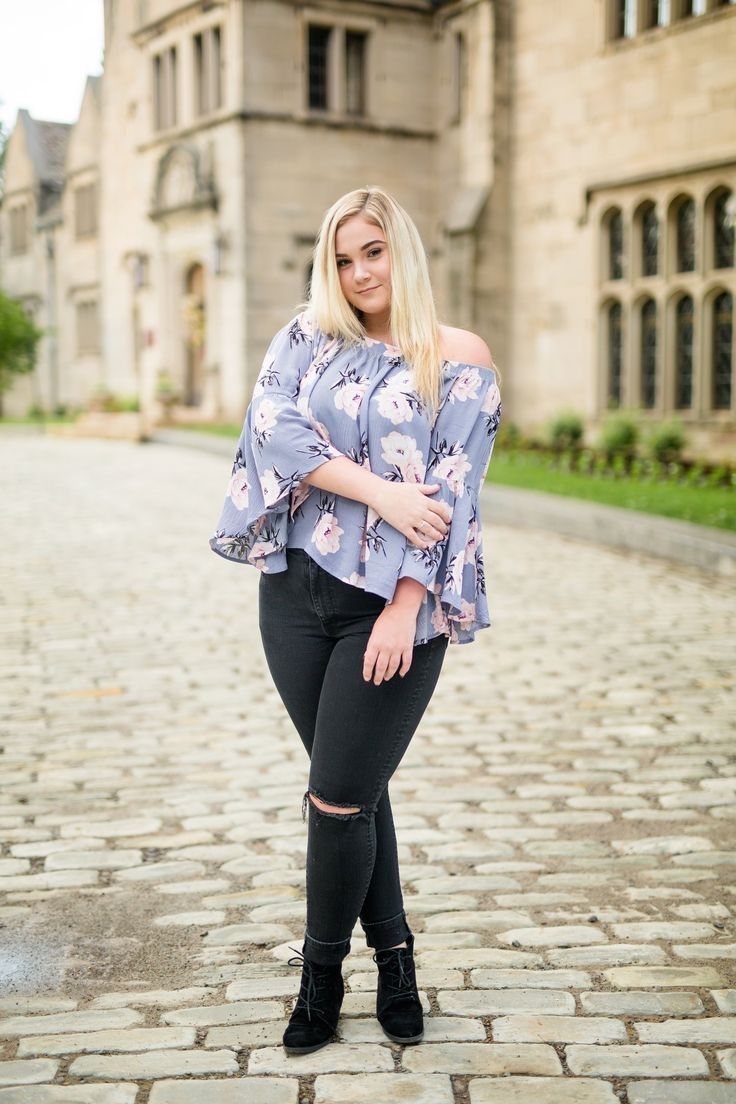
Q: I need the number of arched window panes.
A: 8